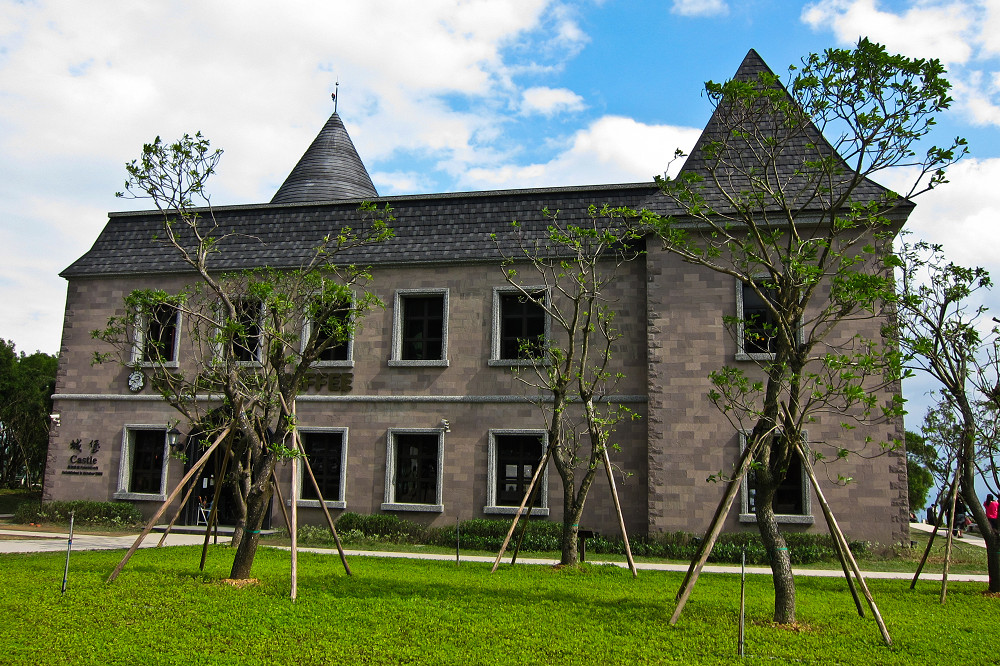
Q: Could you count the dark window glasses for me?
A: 11